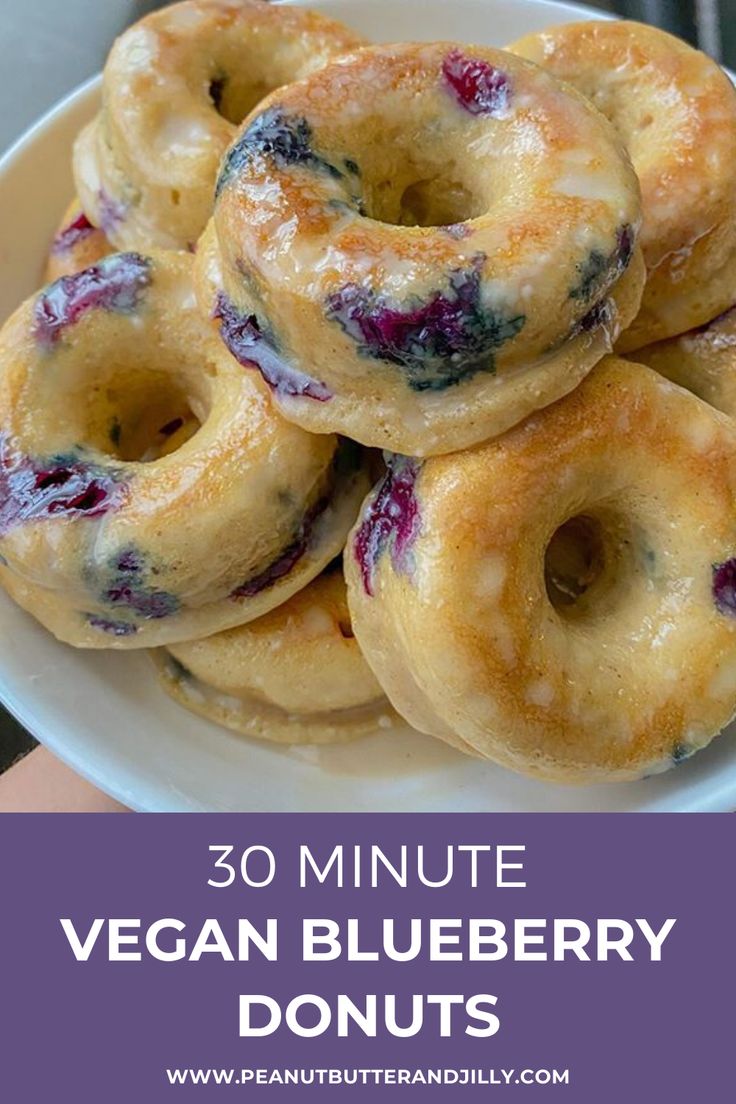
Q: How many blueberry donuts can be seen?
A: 8